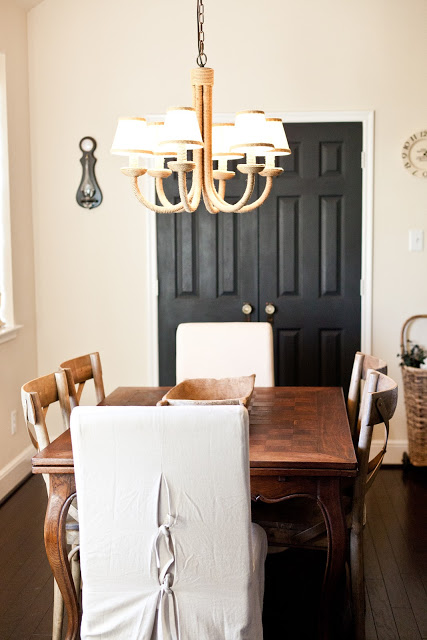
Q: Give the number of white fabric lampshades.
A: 6